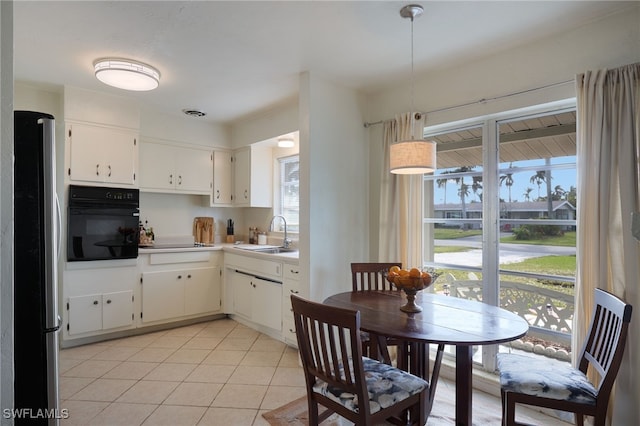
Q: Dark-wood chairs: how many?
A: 3